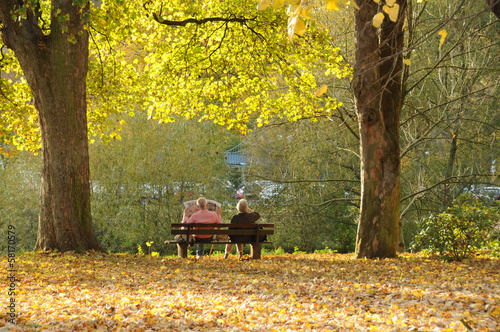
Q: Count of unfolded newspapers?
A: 1